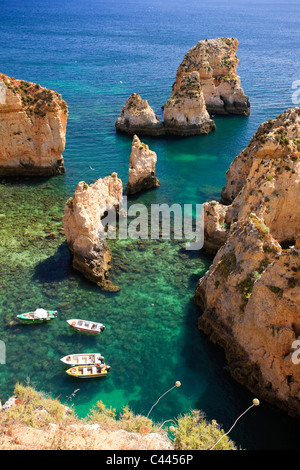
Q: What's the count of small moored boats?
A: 4